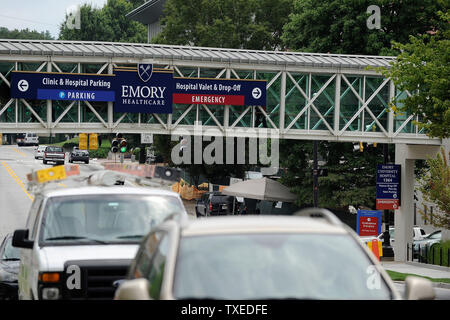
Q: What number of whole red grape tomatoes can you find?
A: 0